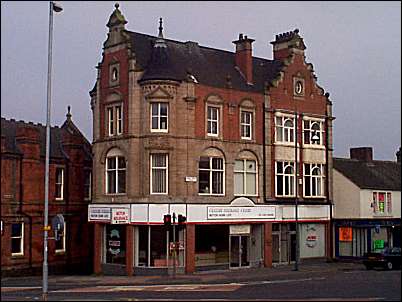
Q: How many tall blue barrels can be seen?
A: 0